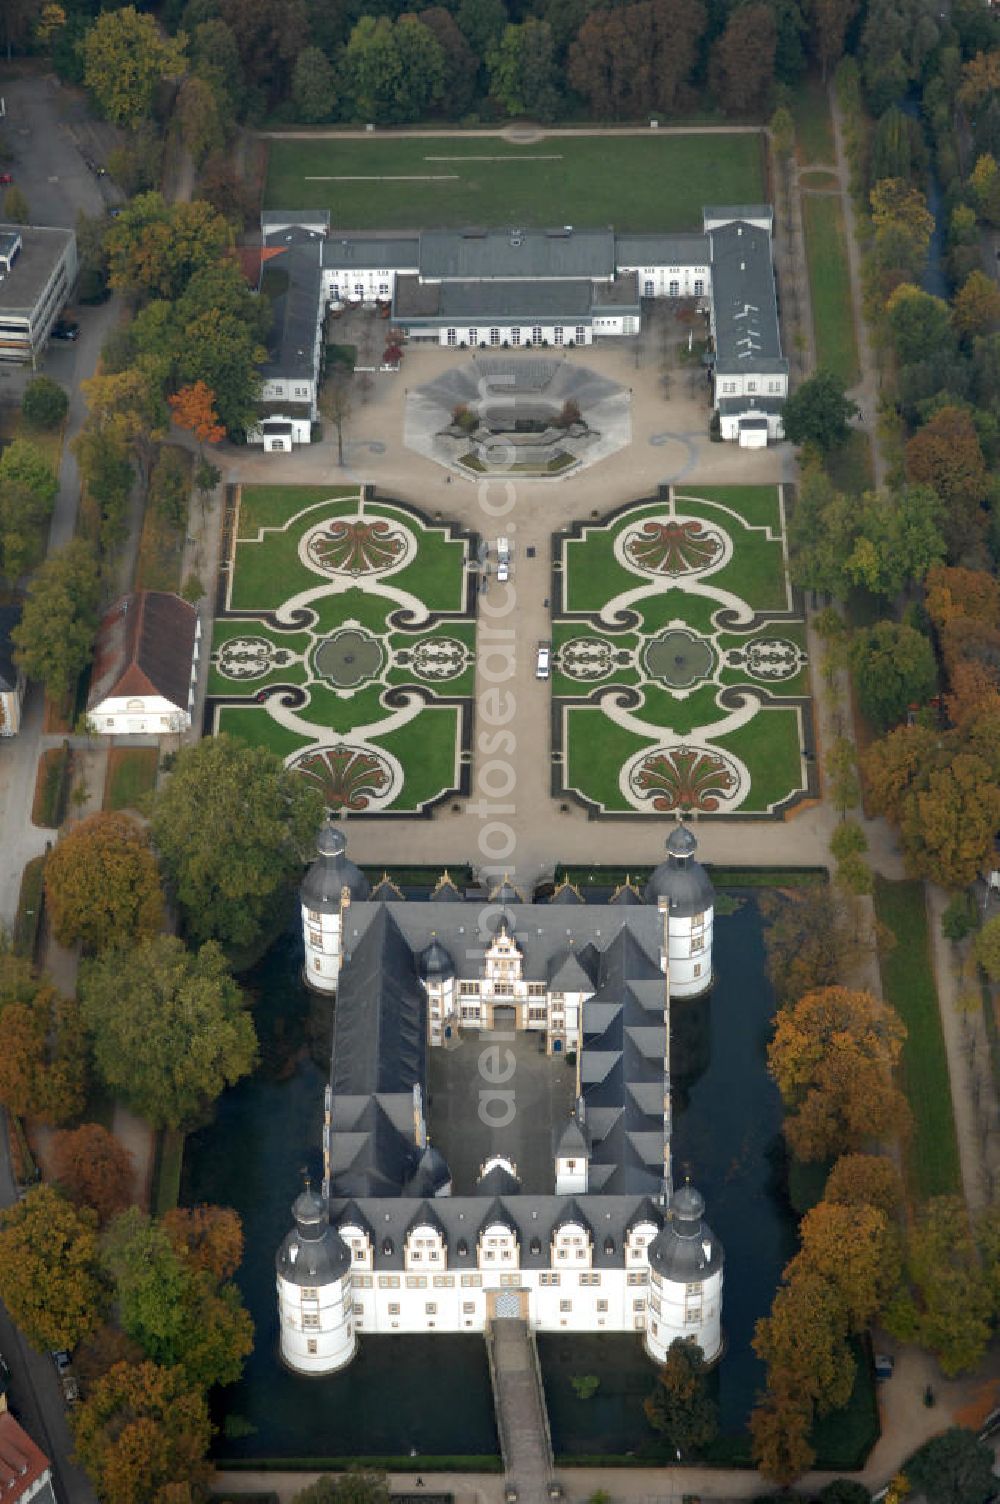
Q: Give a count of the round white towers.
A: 4